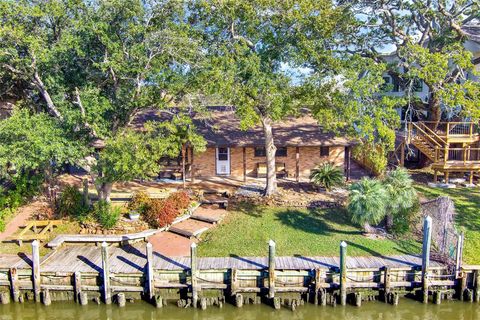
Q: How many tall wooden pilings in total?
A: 7